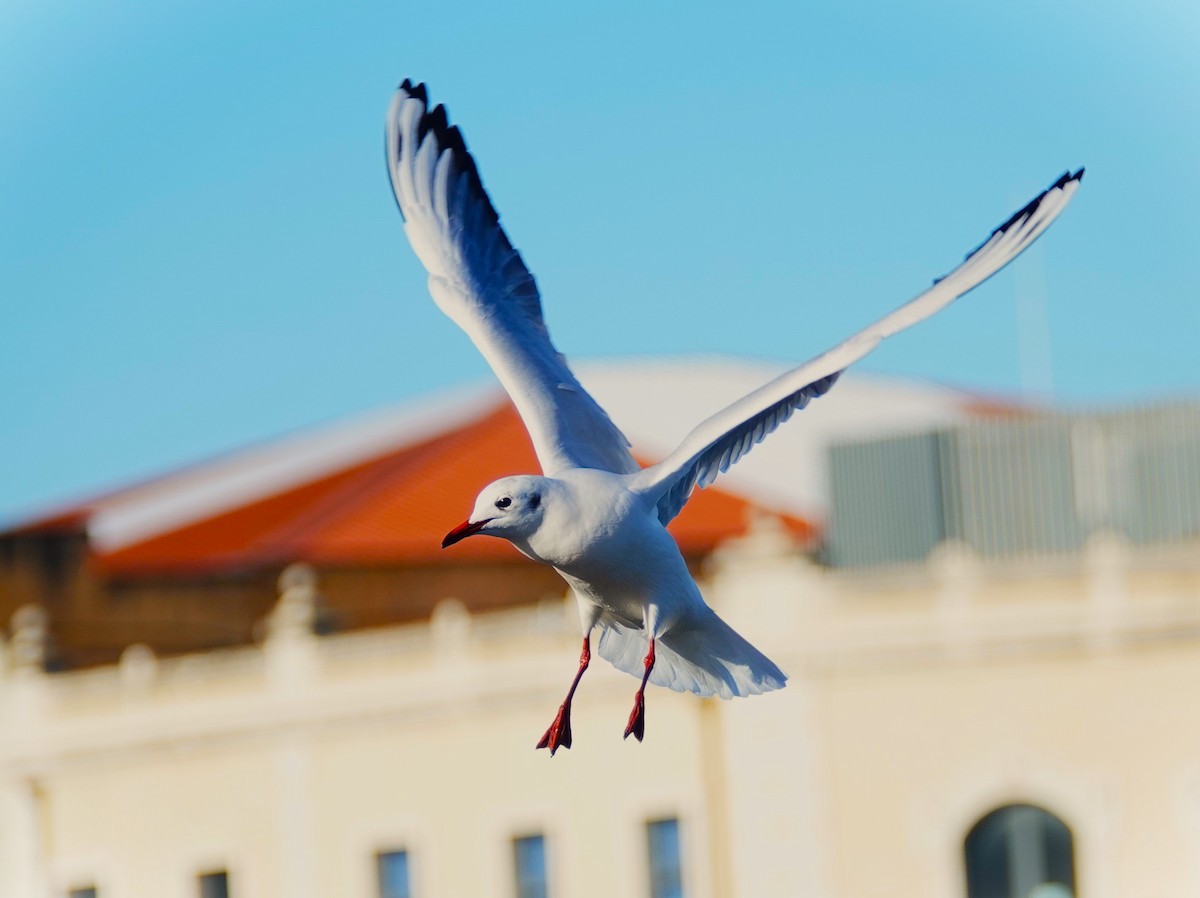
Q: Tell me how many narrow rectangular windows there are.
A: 5